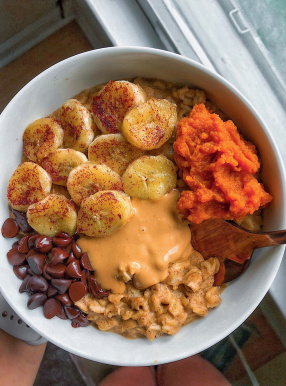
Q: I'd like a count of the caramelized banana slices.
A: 11